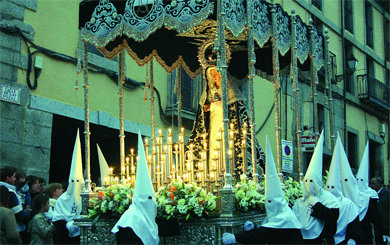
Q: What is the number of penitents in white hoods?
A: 8